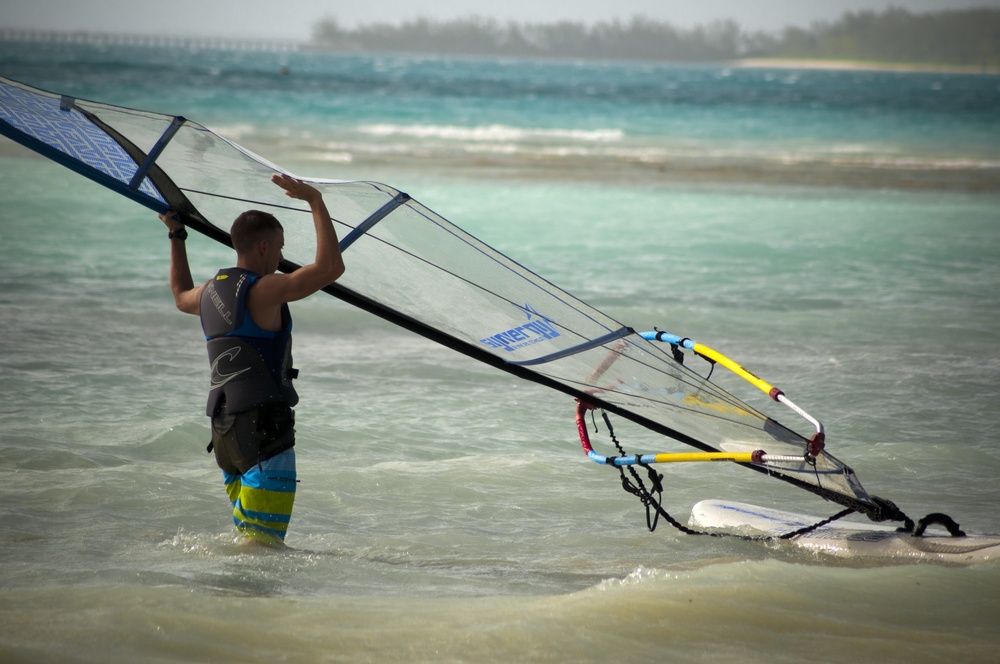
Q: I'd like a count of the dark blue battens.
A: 3